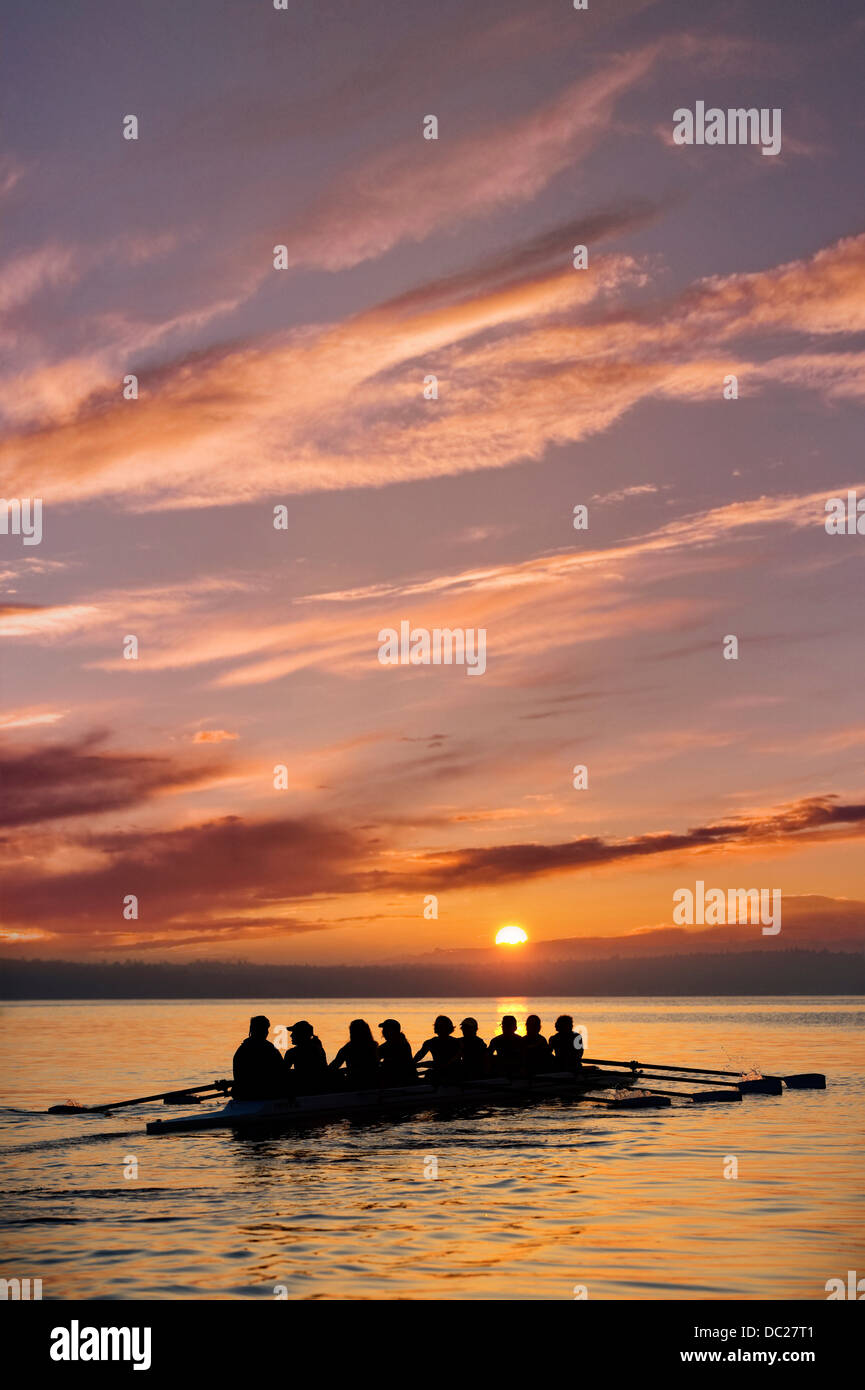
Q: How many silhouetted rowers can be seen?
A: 9